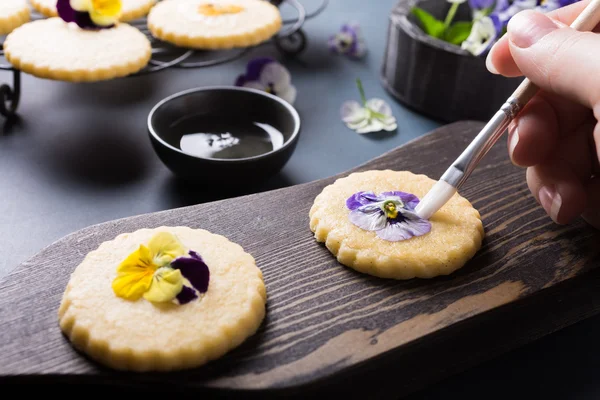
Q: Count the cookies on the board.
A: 2